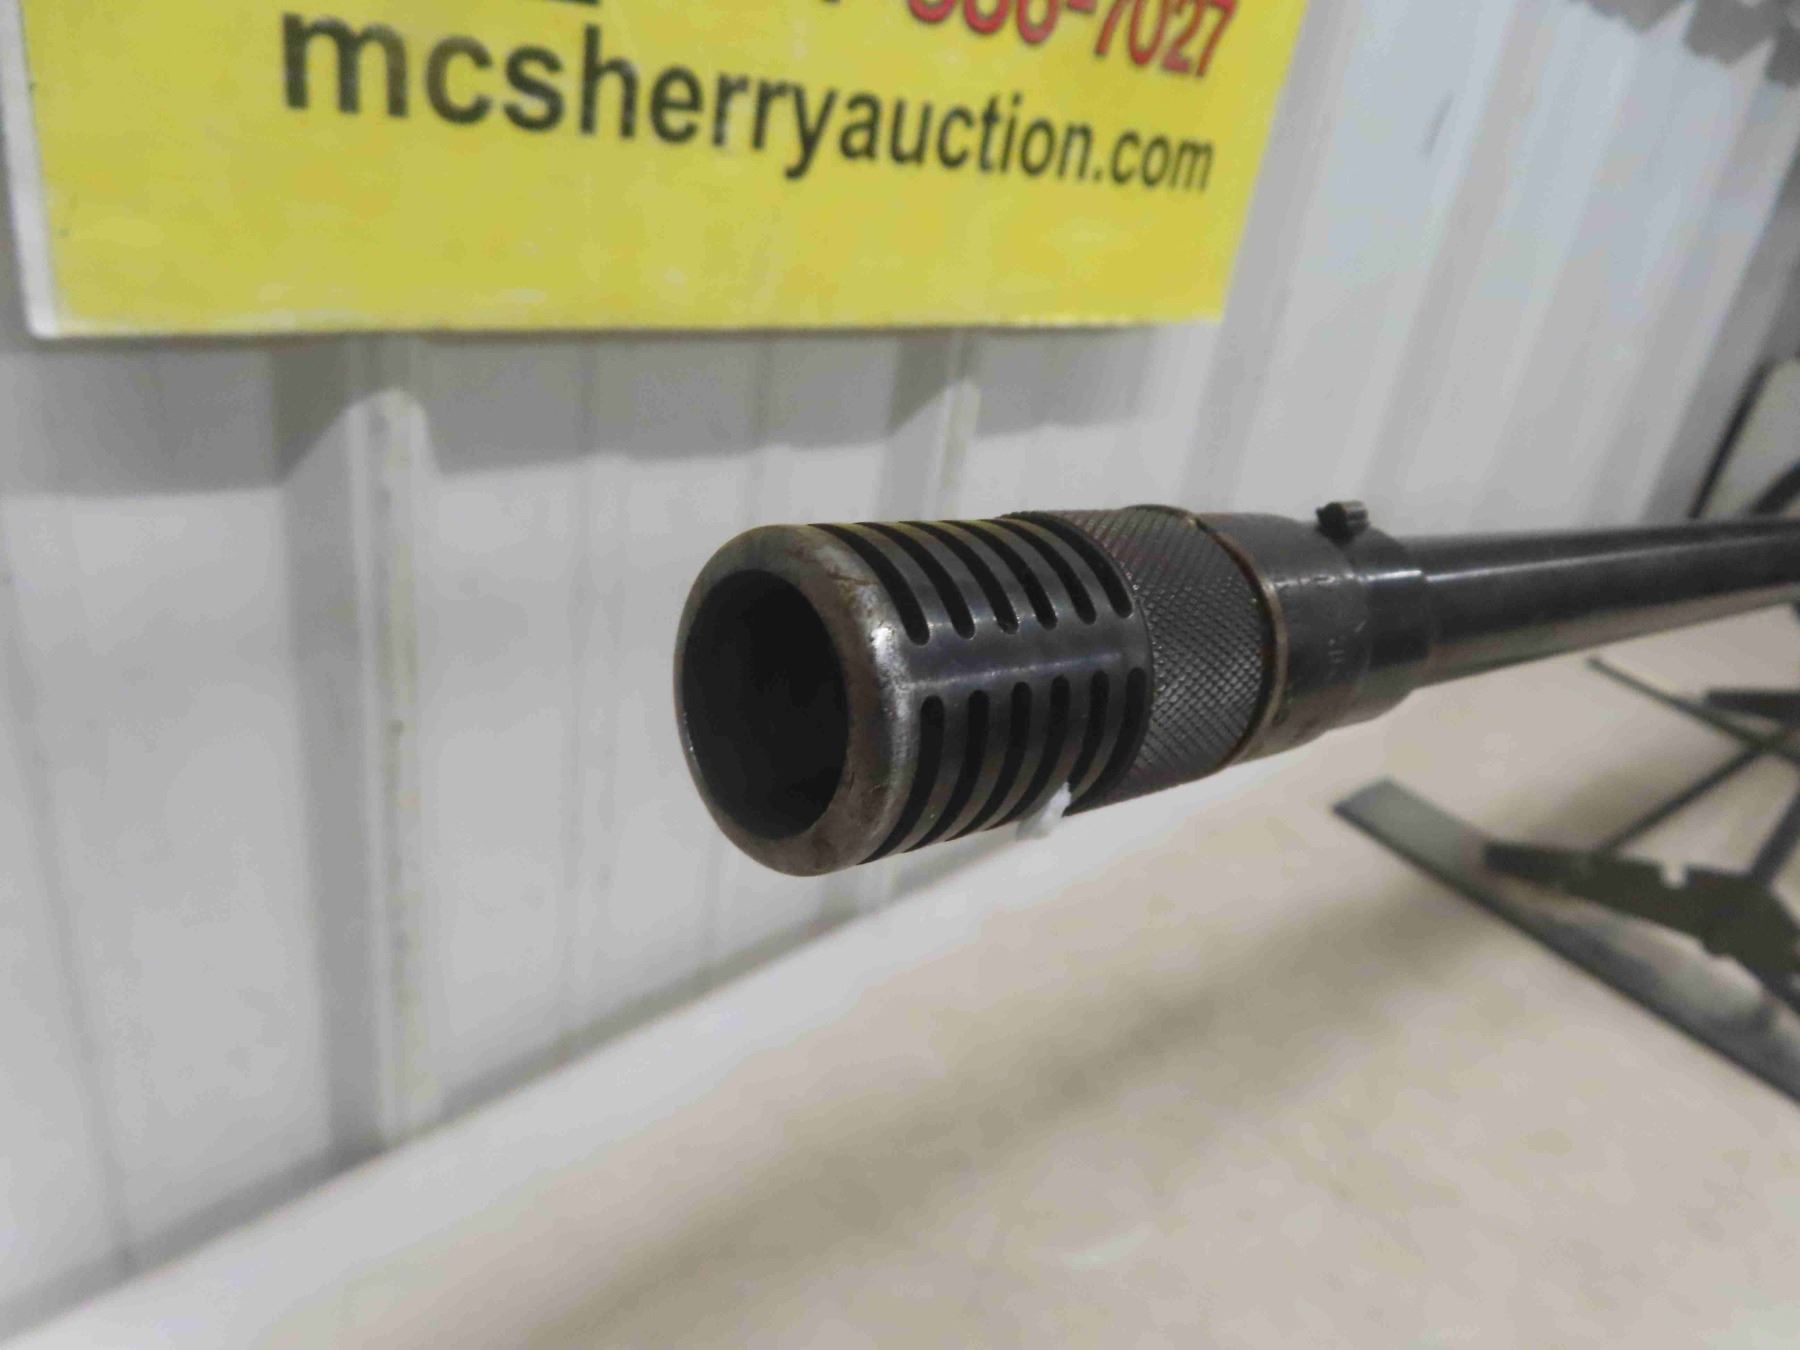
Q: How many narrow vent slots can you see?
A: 12